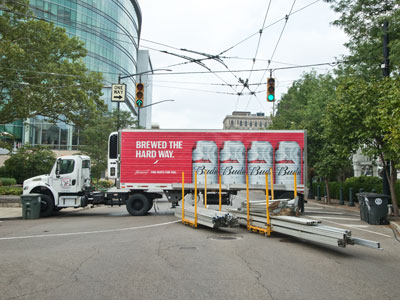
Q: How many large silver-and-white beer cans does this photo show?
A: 4